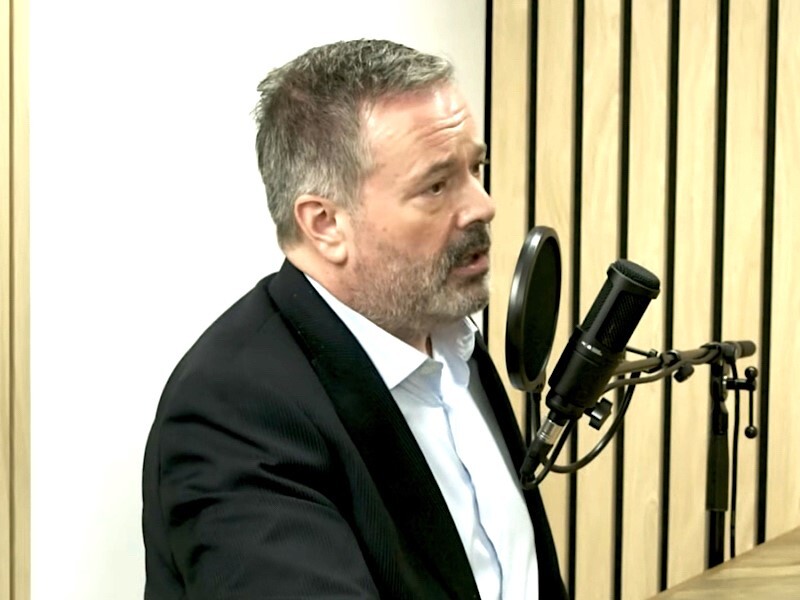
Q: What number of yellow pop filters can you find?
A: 0